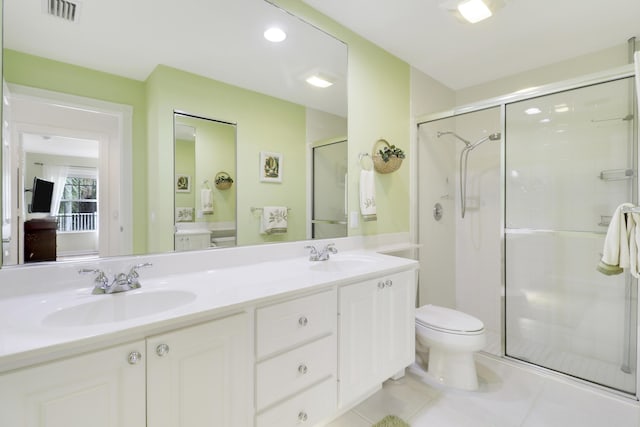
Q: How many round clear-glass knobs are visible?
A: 7